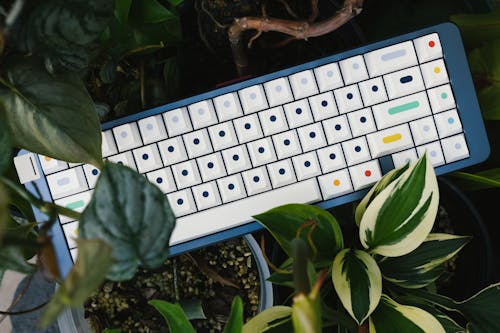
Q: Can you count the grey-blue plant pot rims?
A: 1